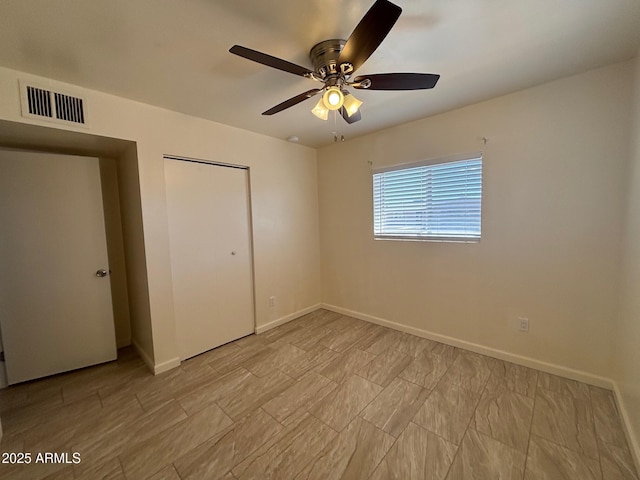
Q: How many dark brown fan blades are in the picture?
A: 5